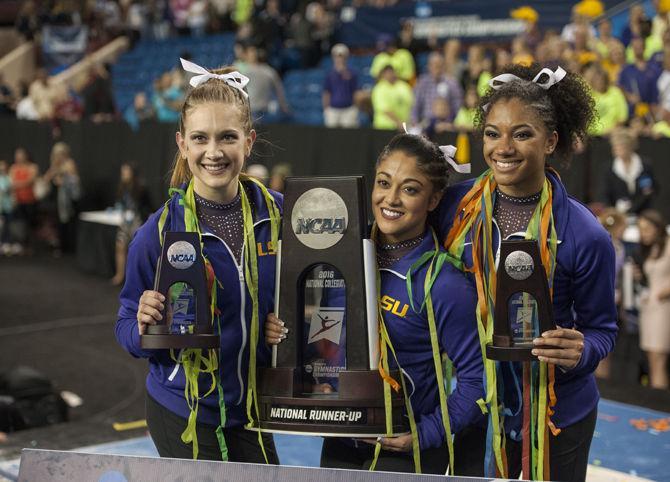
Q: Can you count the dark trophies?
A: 3